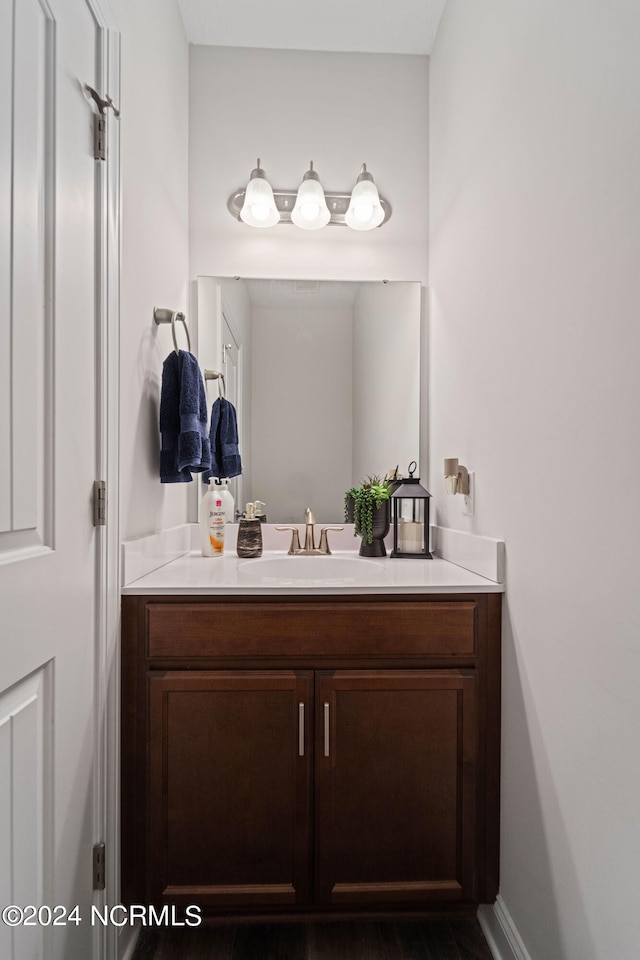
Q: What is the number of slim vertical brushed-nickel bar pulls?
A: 2